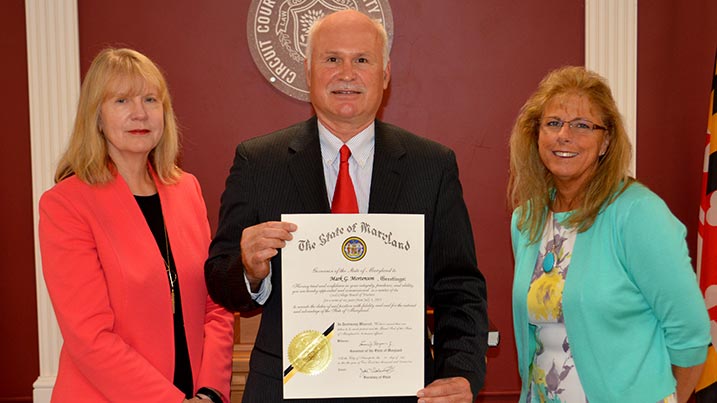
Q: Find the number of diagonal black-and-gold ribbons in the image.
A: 1